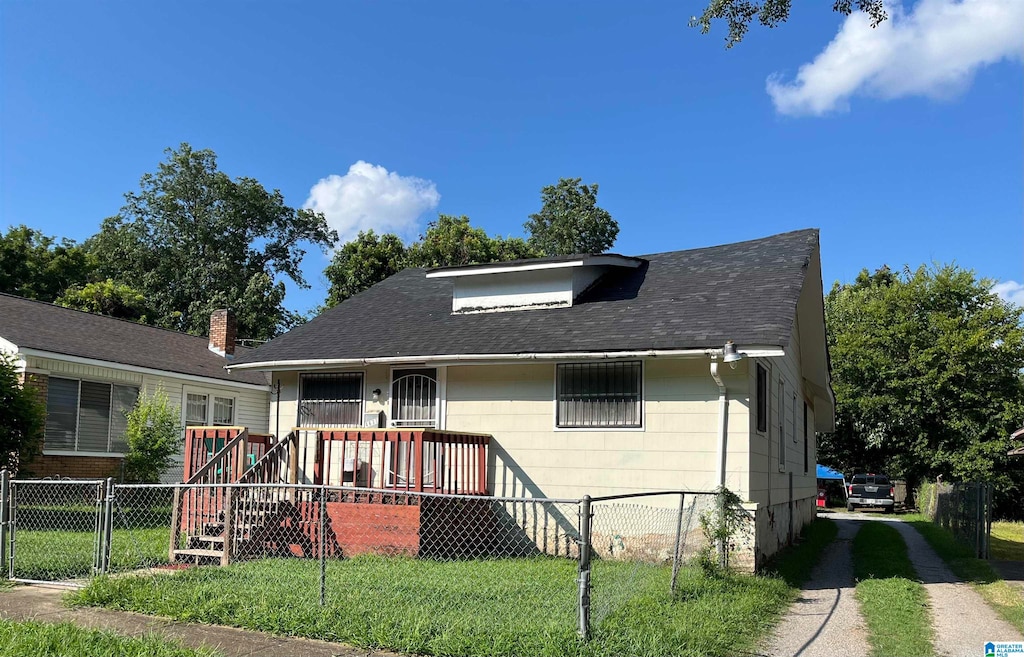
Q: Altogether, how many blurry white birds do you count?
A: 0